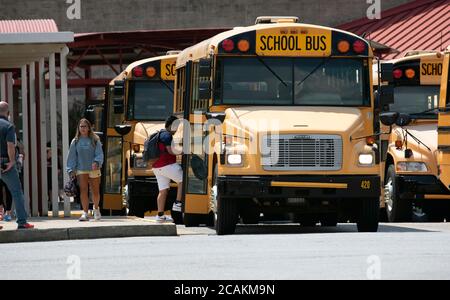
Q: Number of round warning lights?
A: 8